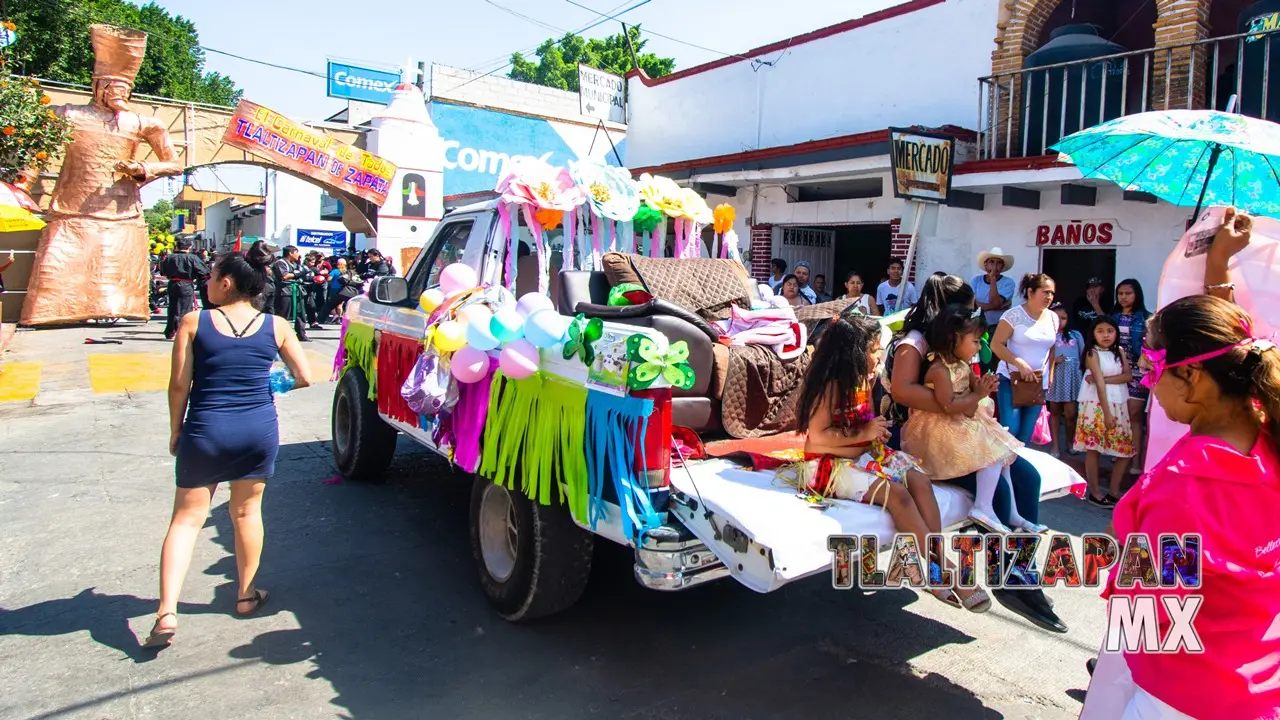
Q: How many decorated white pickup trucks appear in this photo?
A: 1